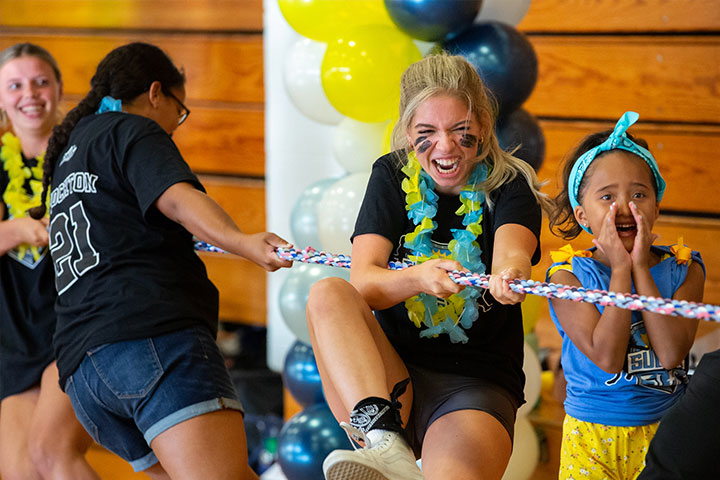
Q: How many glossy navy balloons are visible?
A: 5